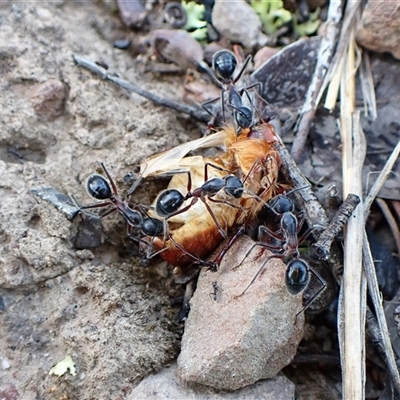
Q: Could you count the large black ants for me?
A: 4